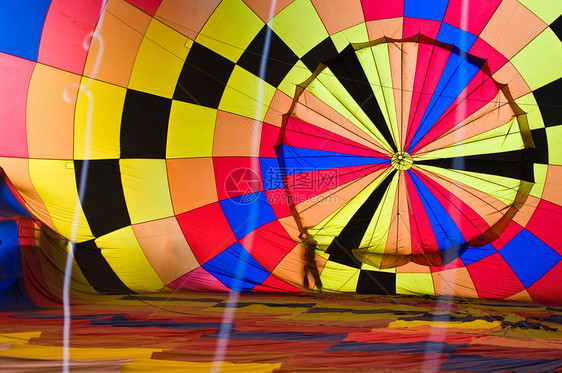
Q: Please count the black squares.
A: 11